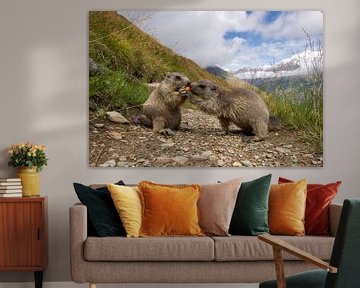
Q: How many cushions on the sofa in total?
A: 7